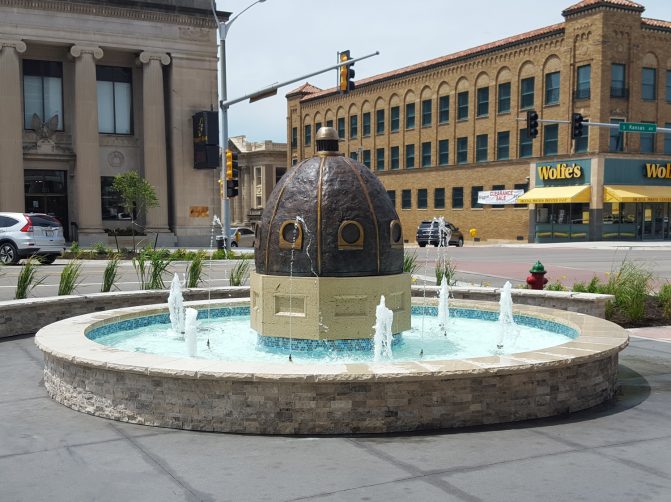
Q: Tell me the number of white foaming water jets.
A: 5